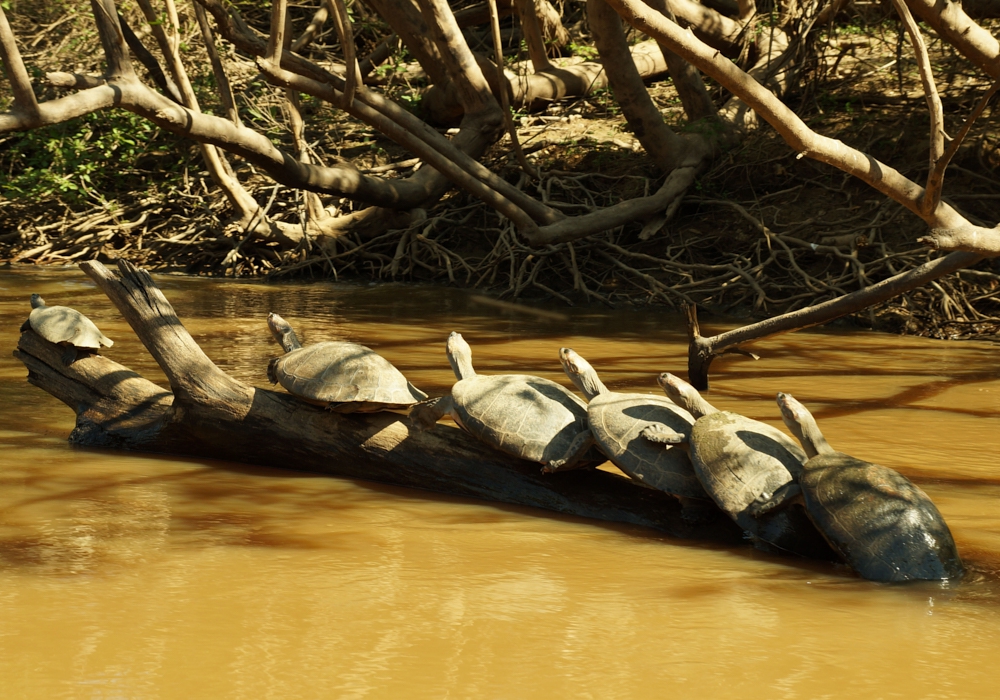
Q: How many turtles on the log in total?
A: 6